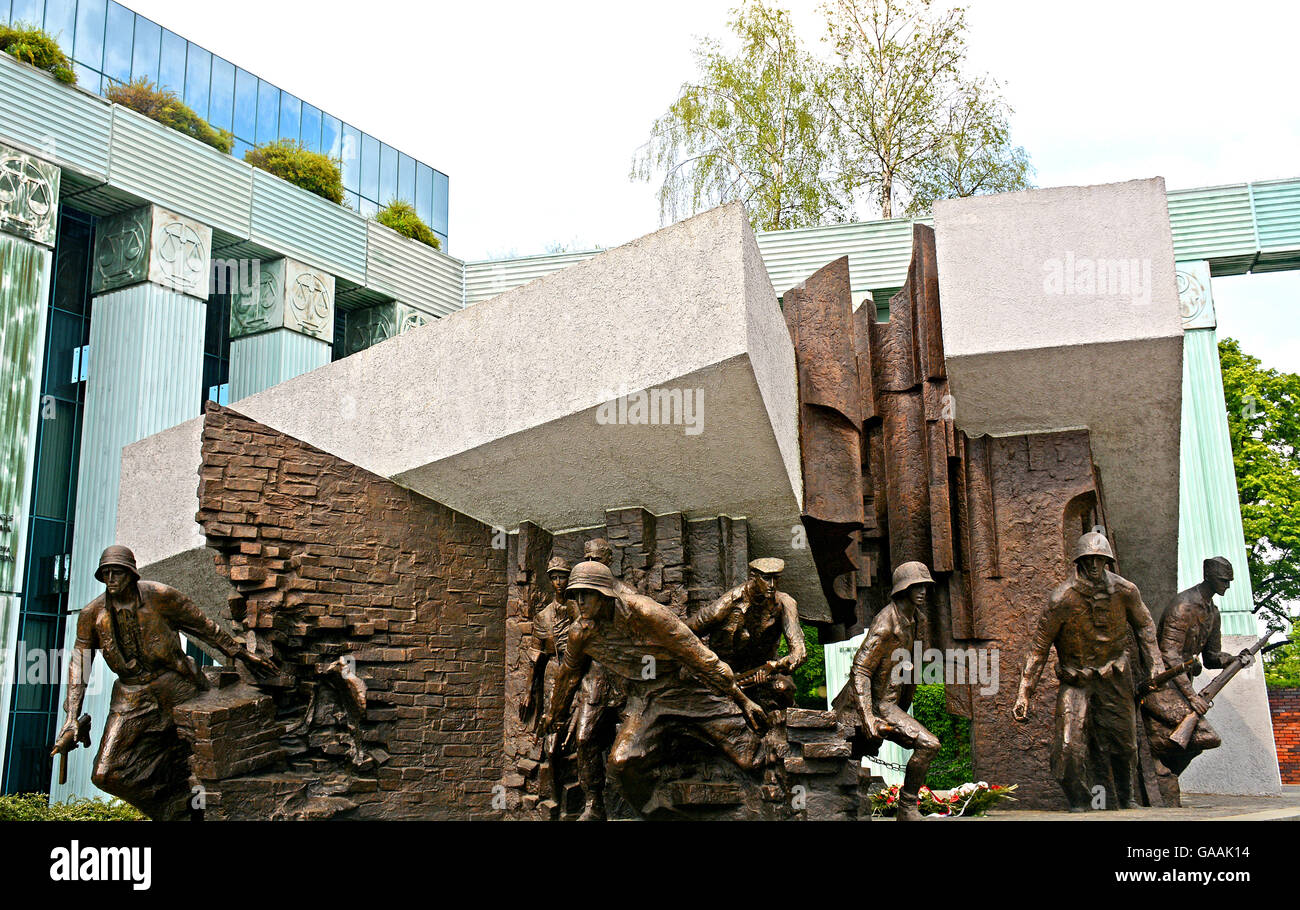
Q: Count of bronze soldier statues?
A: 8